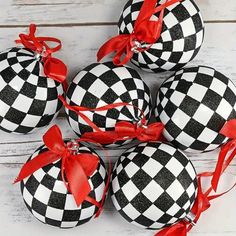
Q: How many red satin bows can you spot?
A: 6